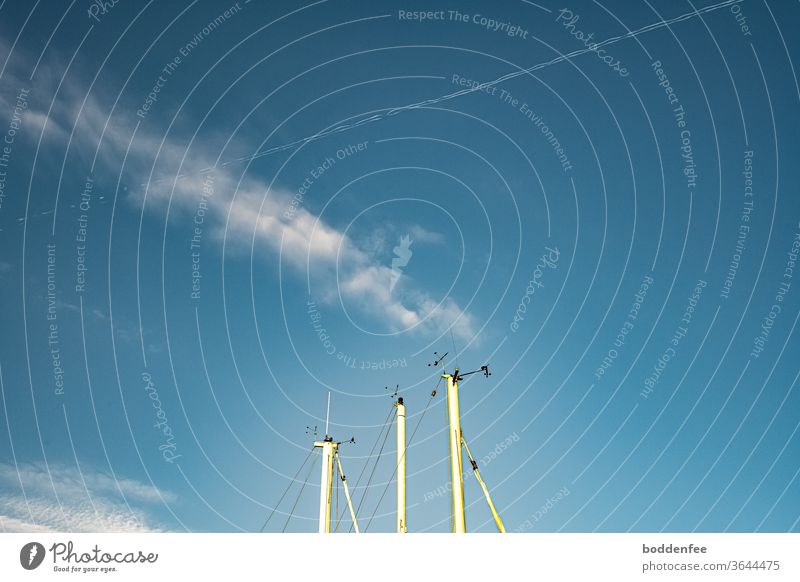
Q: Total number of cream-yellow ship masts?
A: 3